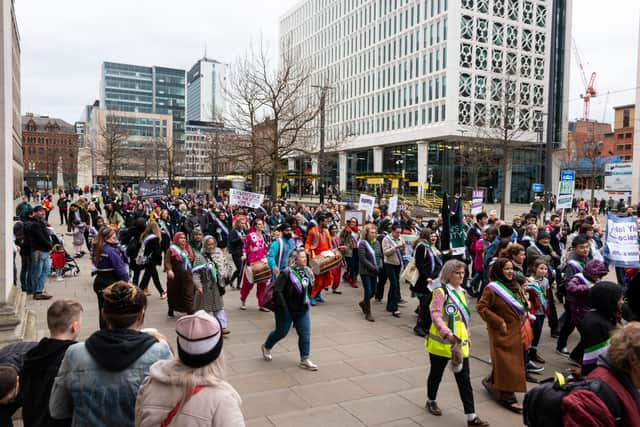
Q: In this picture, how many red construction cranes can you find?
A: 1